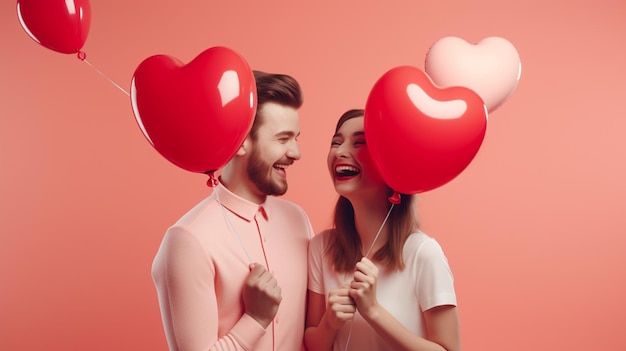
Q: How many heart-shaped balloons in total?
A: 4